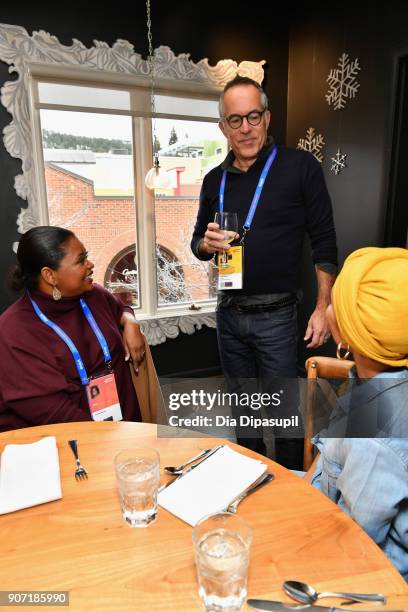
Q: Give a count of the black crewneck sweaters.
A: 1